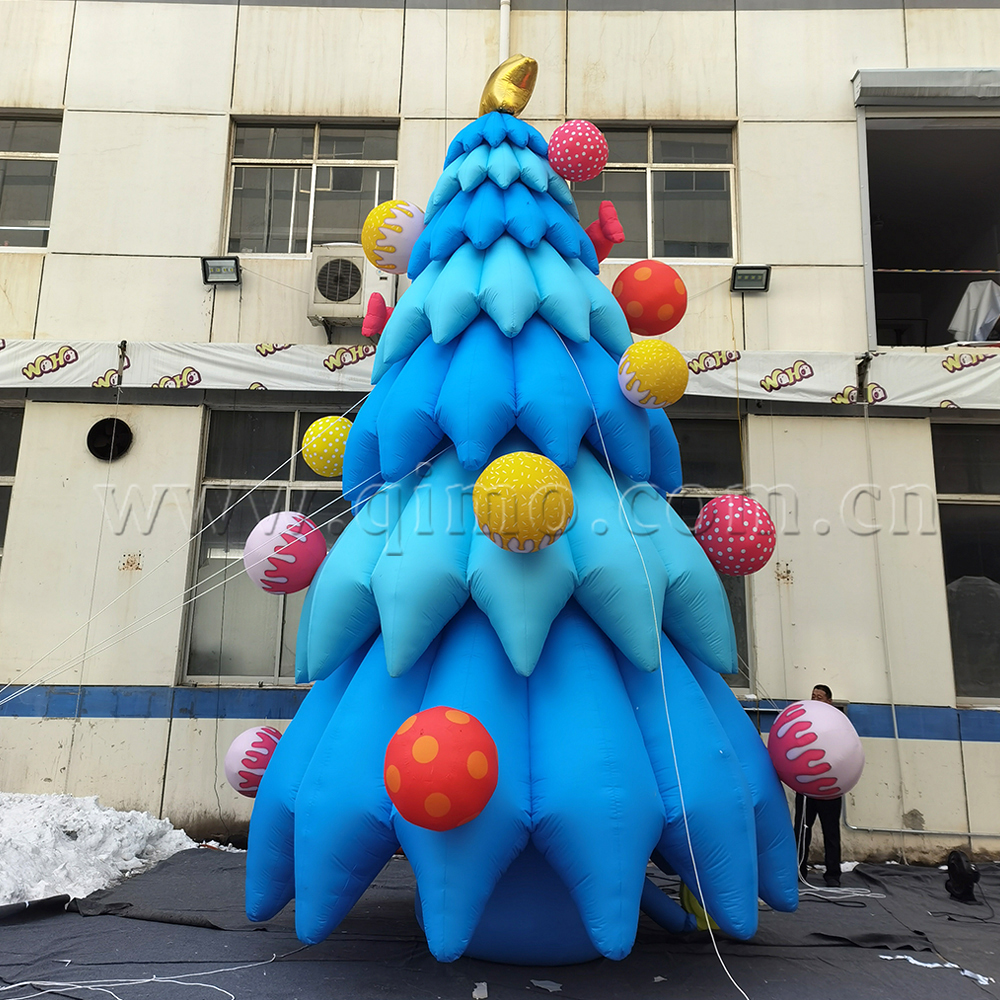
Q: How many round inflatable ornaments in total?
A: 11